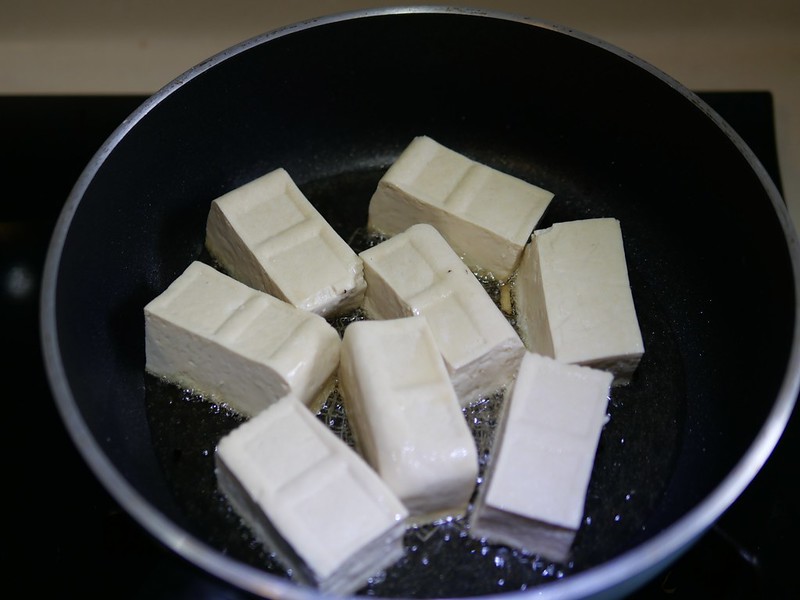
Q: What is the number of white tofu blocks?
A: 8